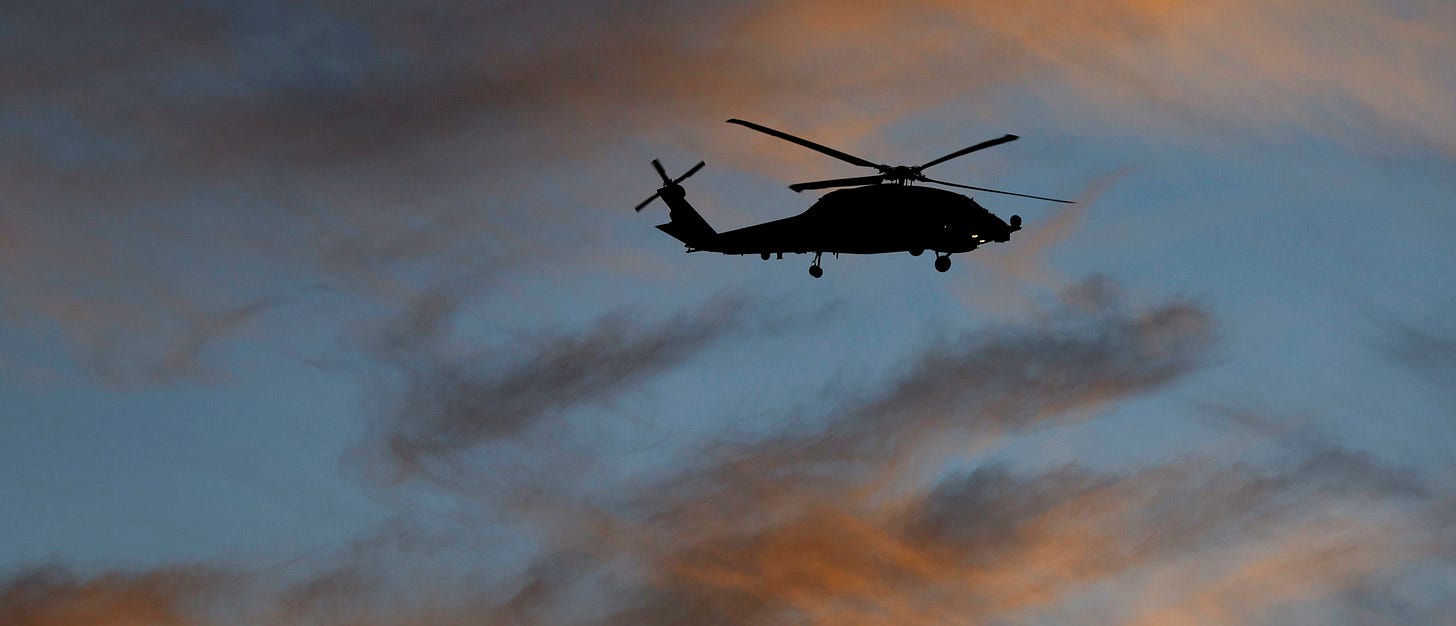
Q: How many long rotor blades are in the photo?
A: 4